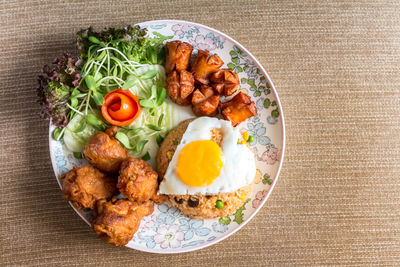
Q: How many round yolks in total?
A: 1